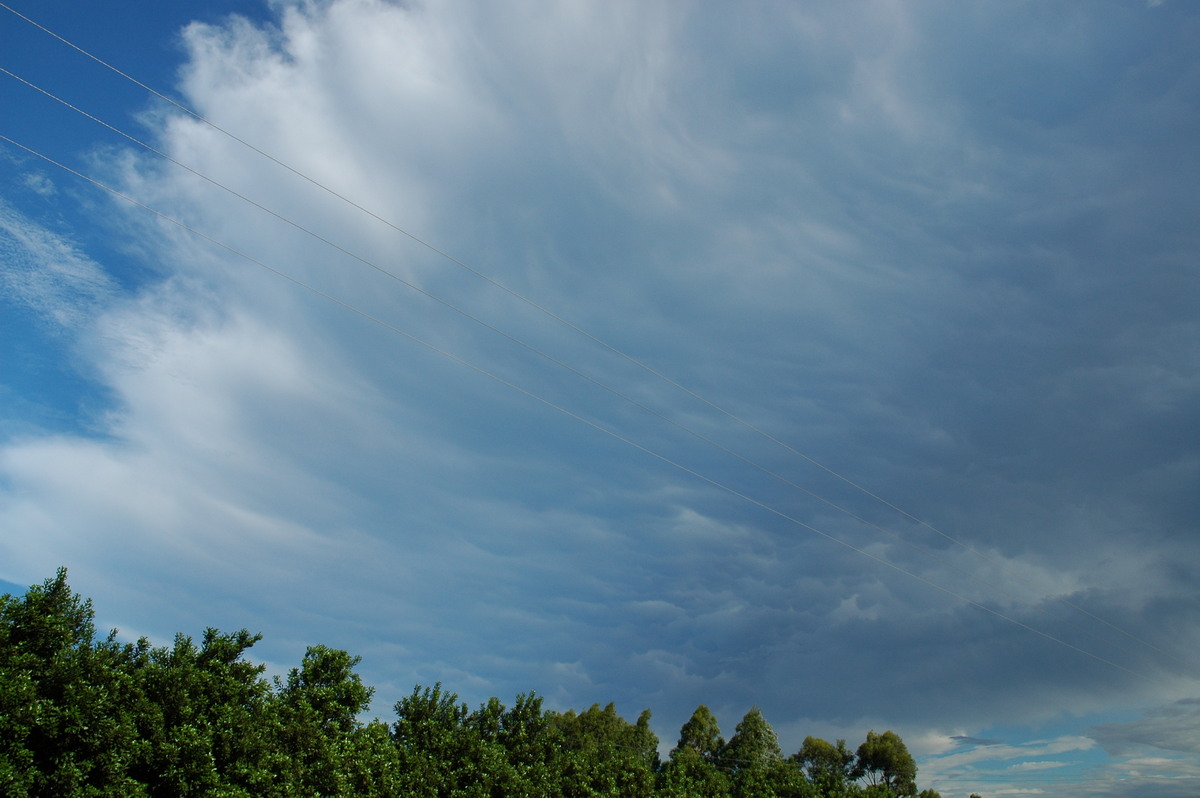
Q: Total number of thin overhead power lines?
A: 3